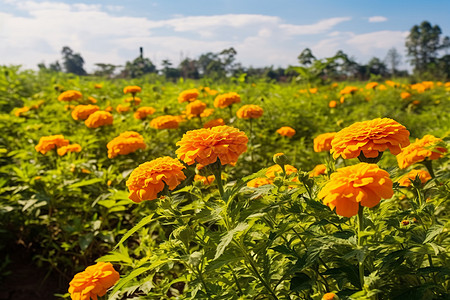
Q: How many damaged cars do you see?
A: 0